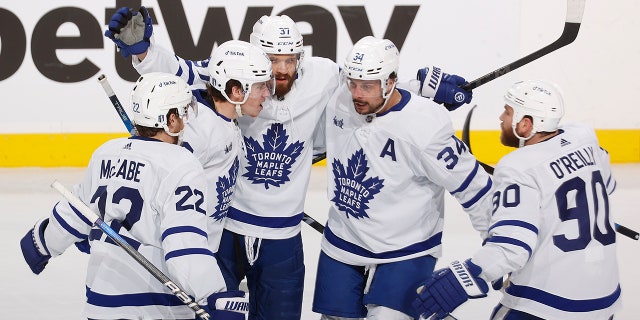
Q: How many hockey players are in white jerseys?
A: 5